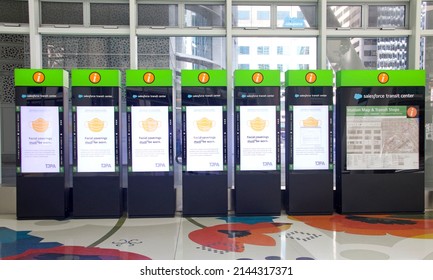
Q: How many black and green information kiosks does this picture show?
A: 7